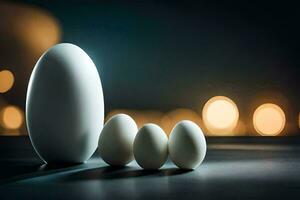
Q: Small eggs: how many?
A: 3